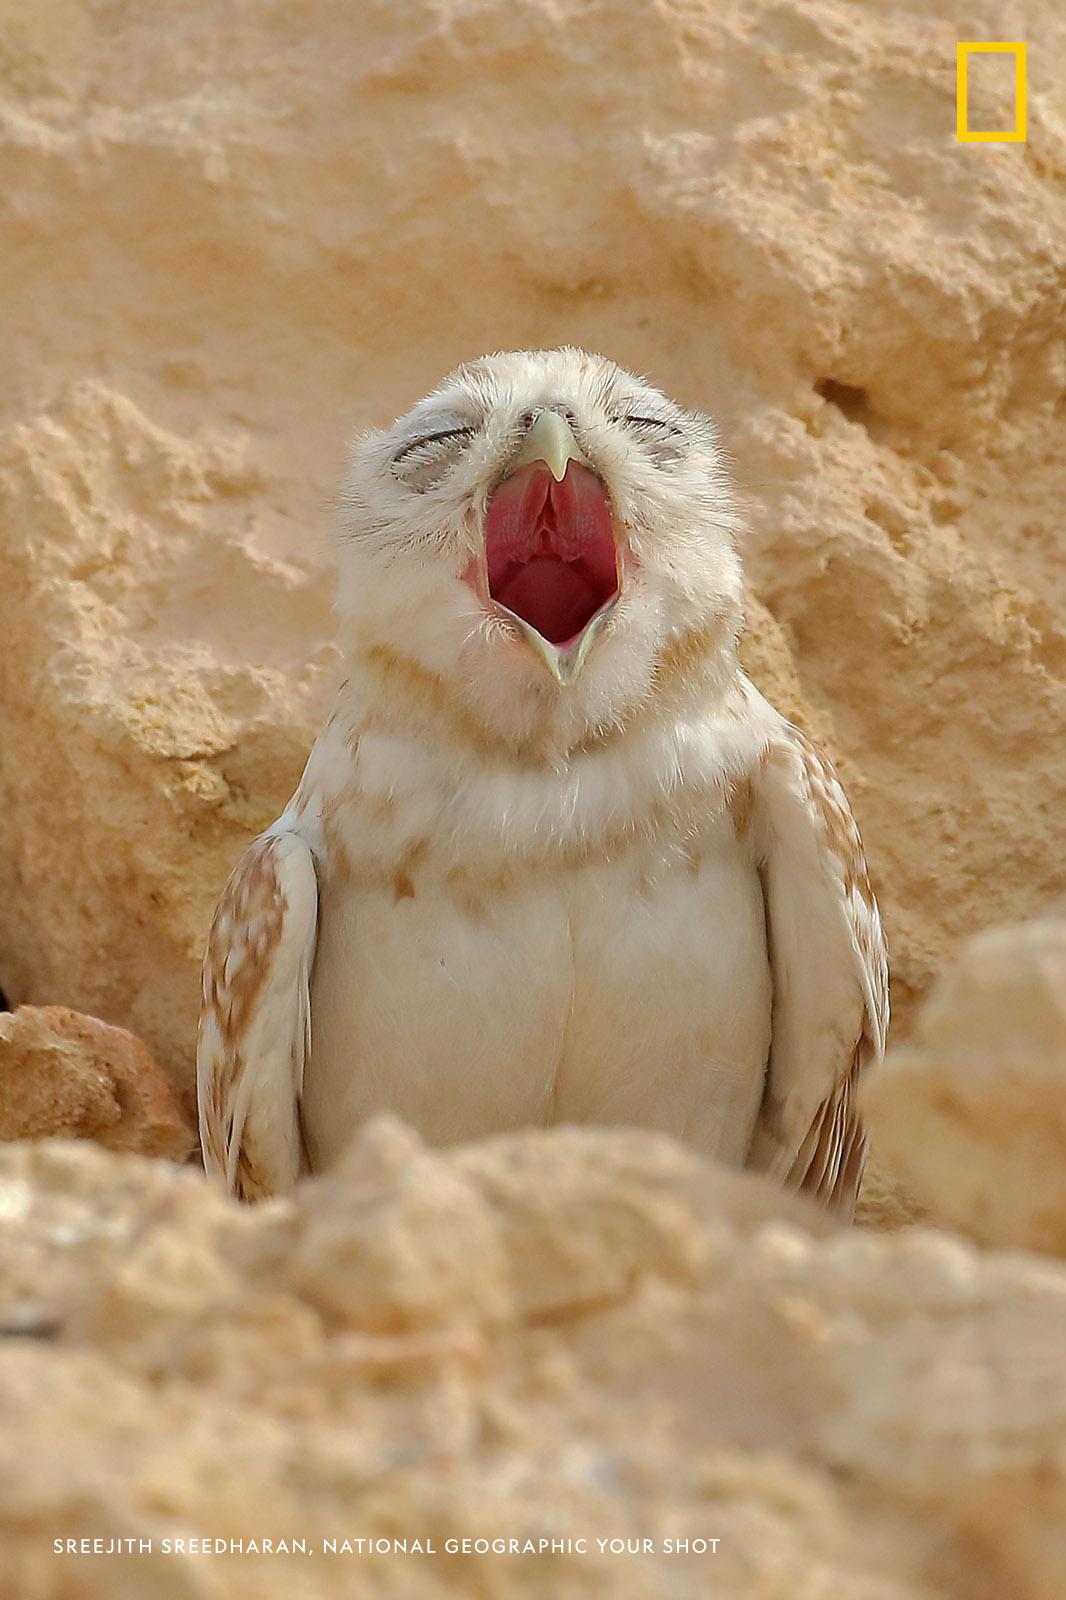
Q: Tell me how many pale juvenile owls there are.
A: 1